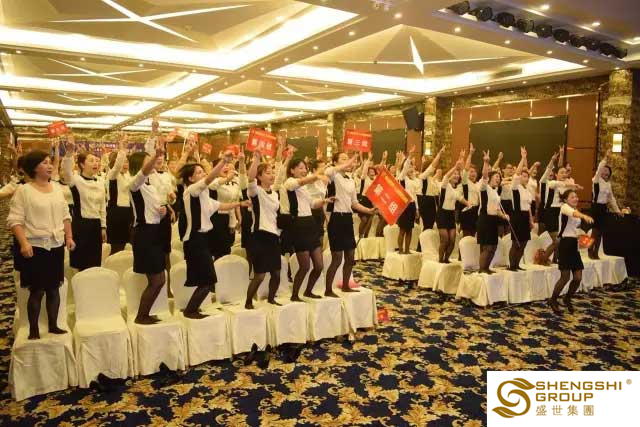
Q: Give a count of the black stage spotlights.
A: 10